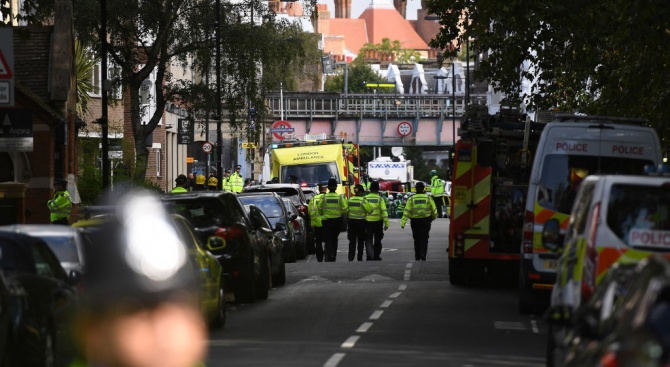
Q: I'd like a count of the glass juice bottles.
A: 0